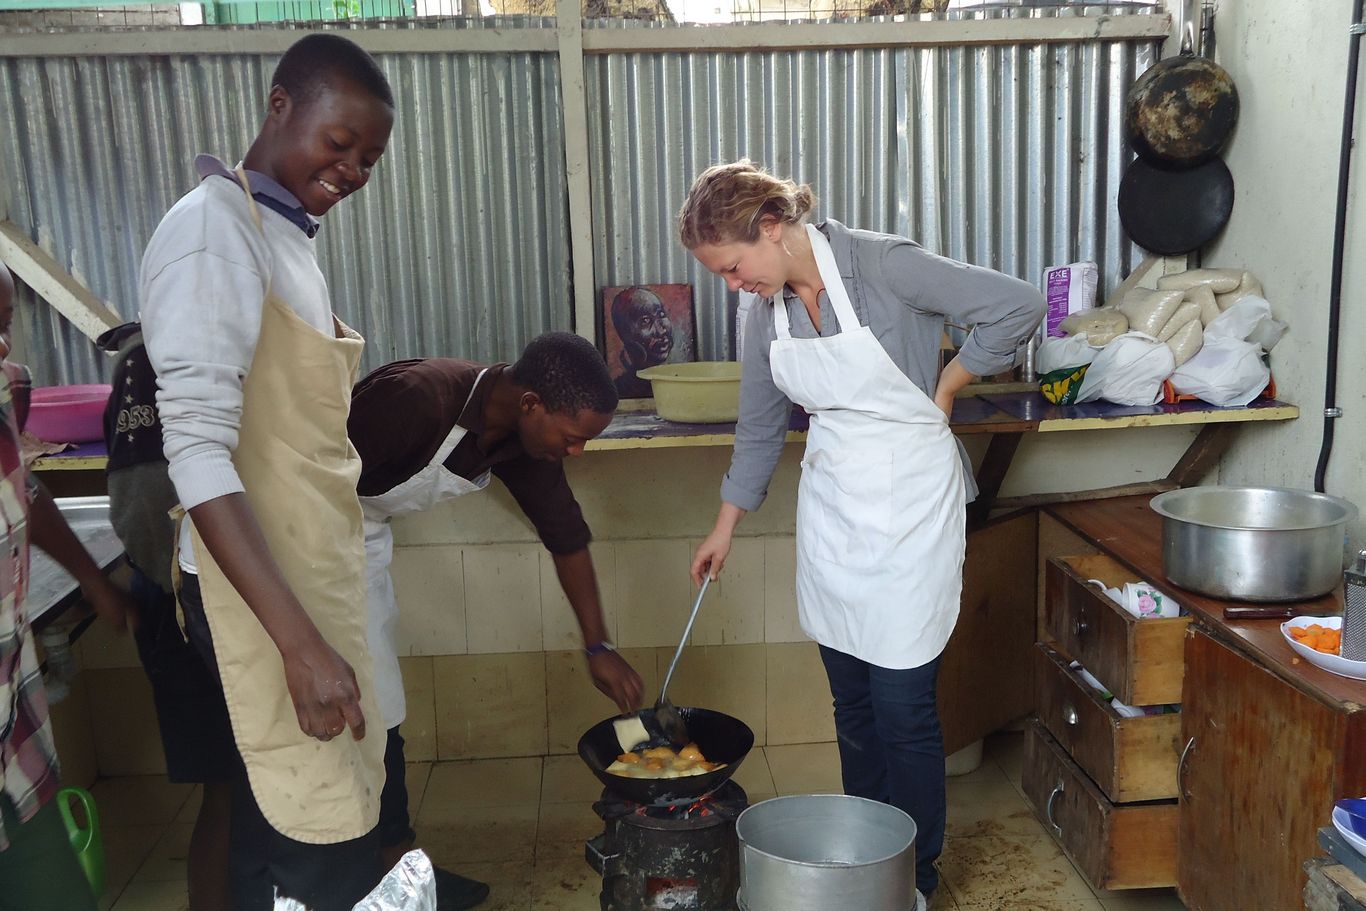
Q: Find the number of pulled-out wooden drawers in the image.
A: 3